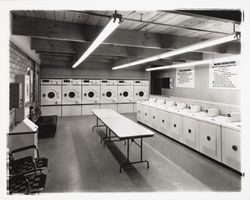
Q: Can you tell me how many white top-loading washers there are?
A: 8